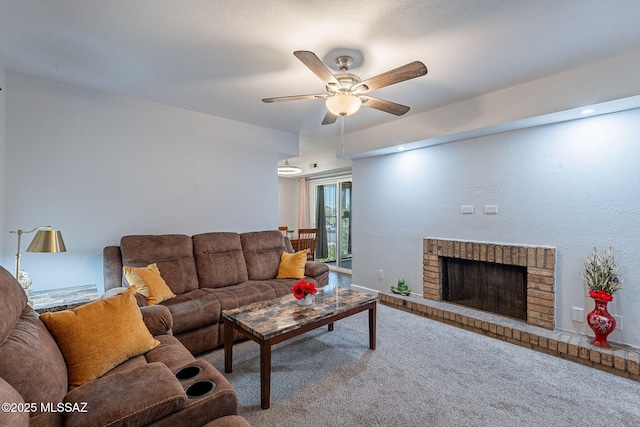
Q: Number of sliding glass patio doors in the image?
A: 1